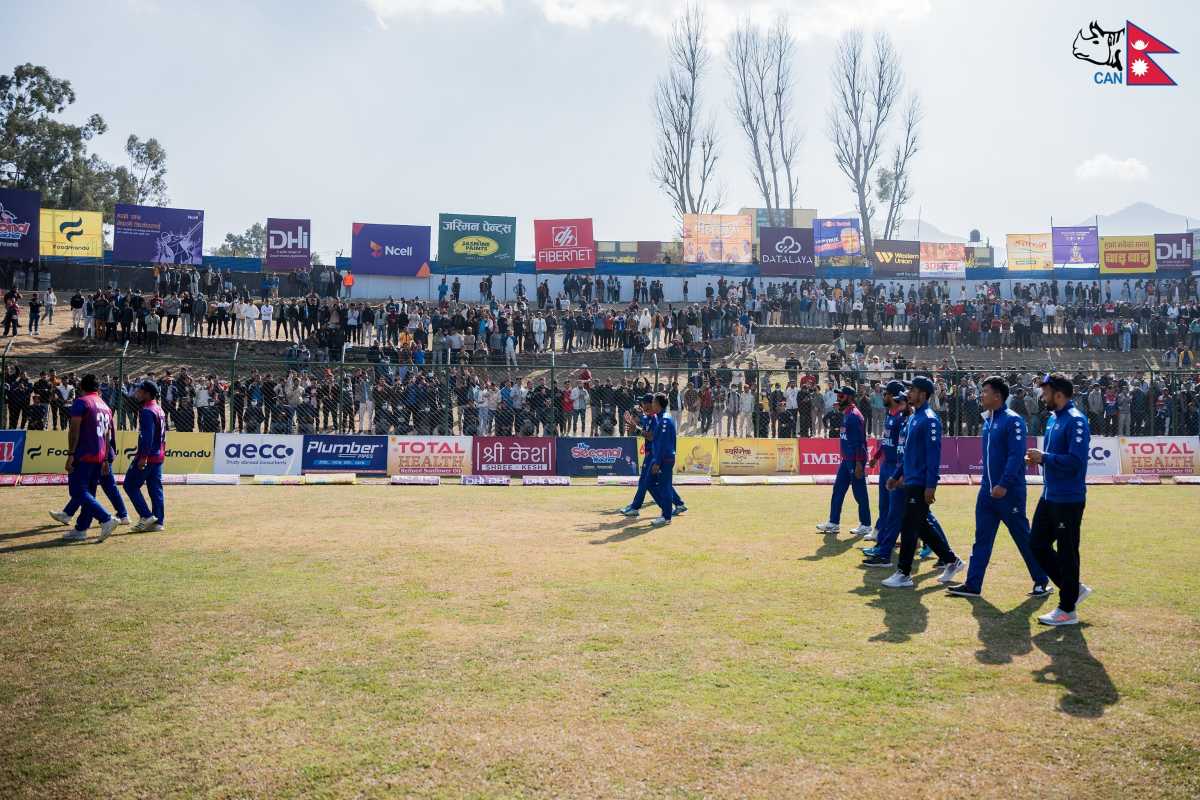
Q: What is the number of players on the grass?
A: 11